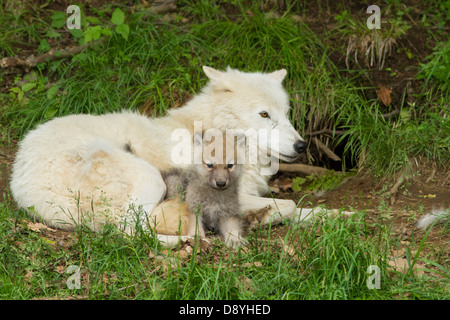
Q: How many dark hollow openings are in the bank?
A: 1